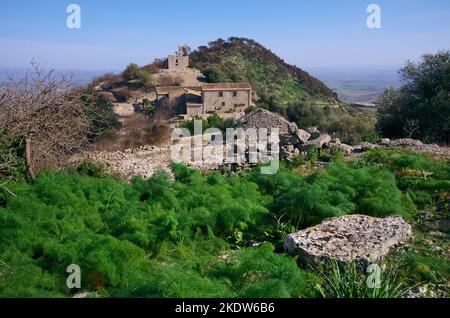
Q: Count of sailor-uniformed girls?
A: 0